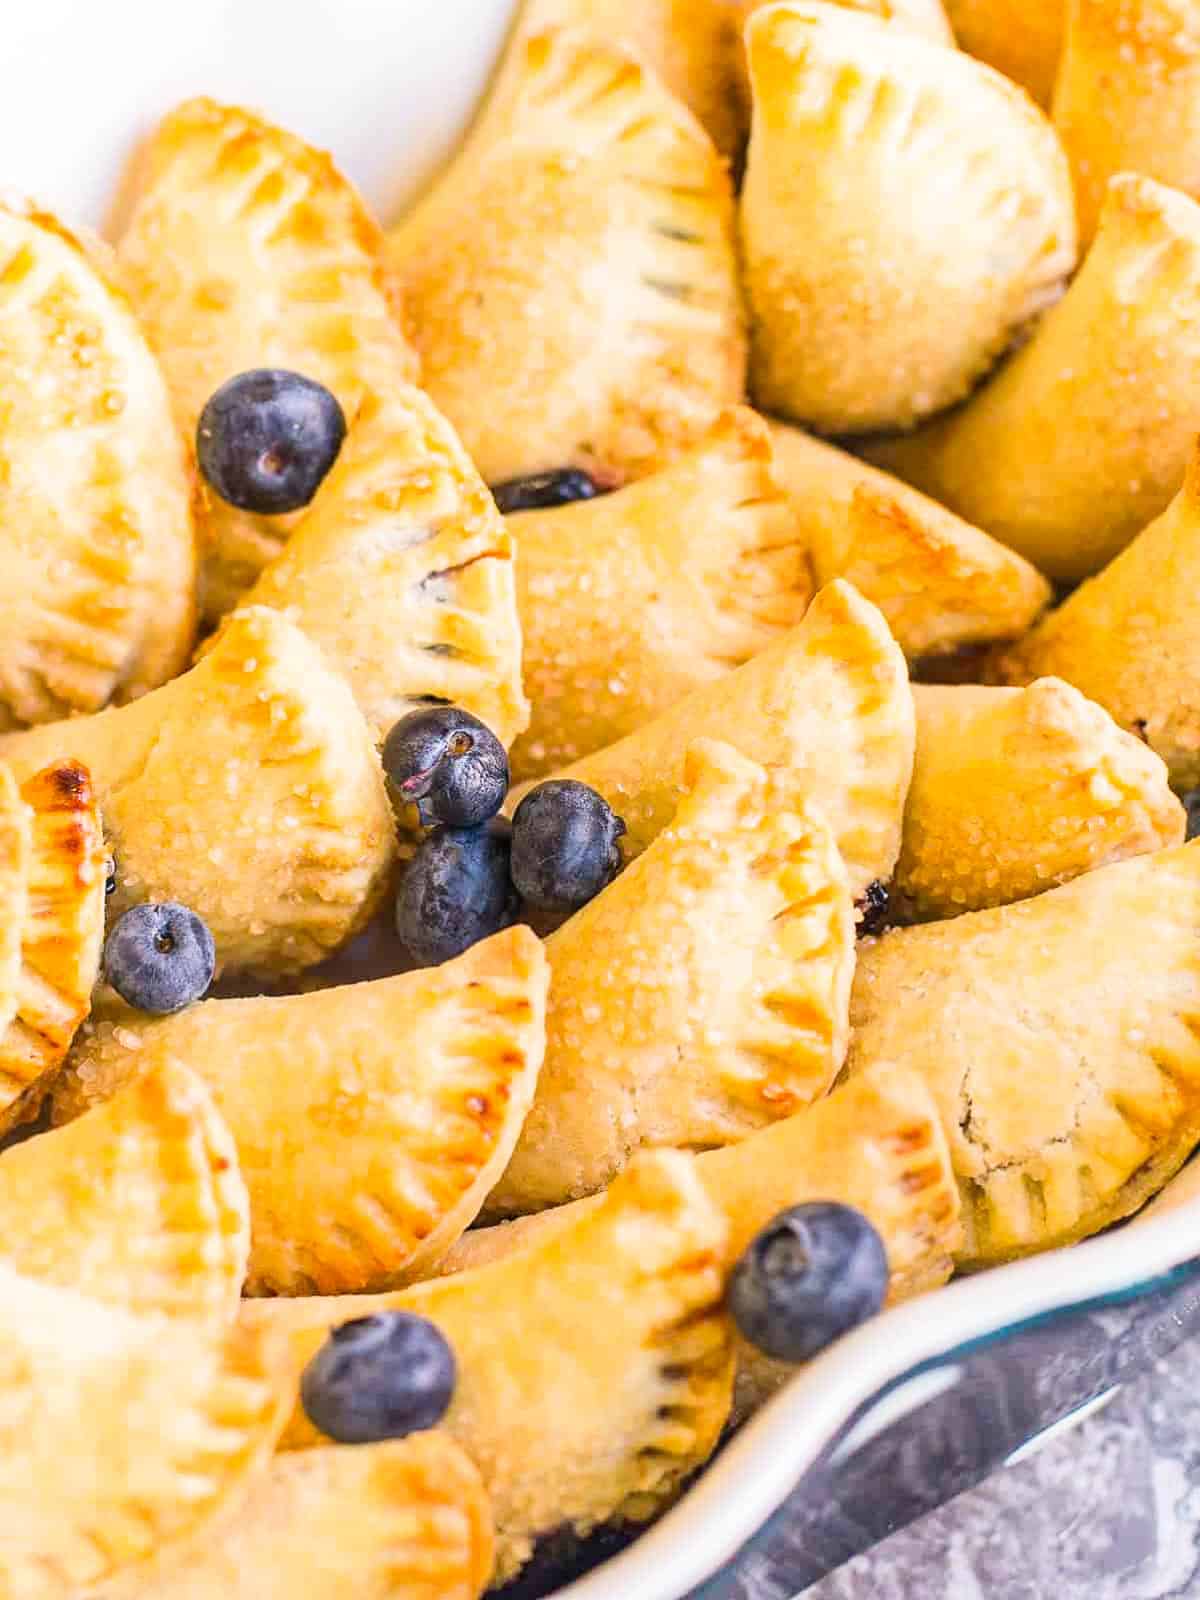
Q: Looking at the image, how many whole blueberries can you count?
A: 7